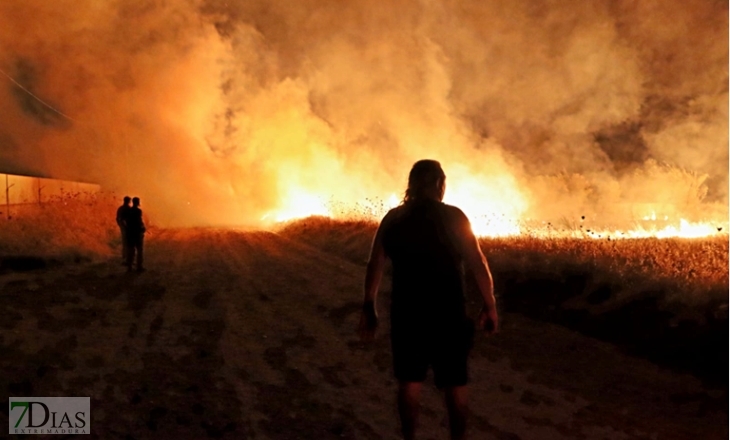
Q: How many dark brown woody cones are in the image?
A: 0